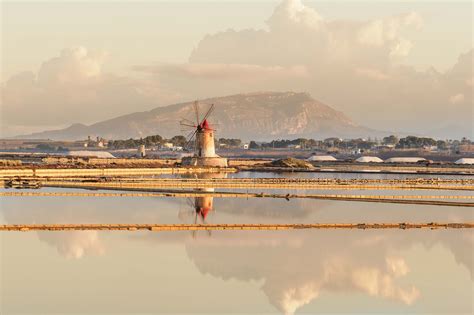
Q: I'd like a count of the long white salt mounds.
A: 5